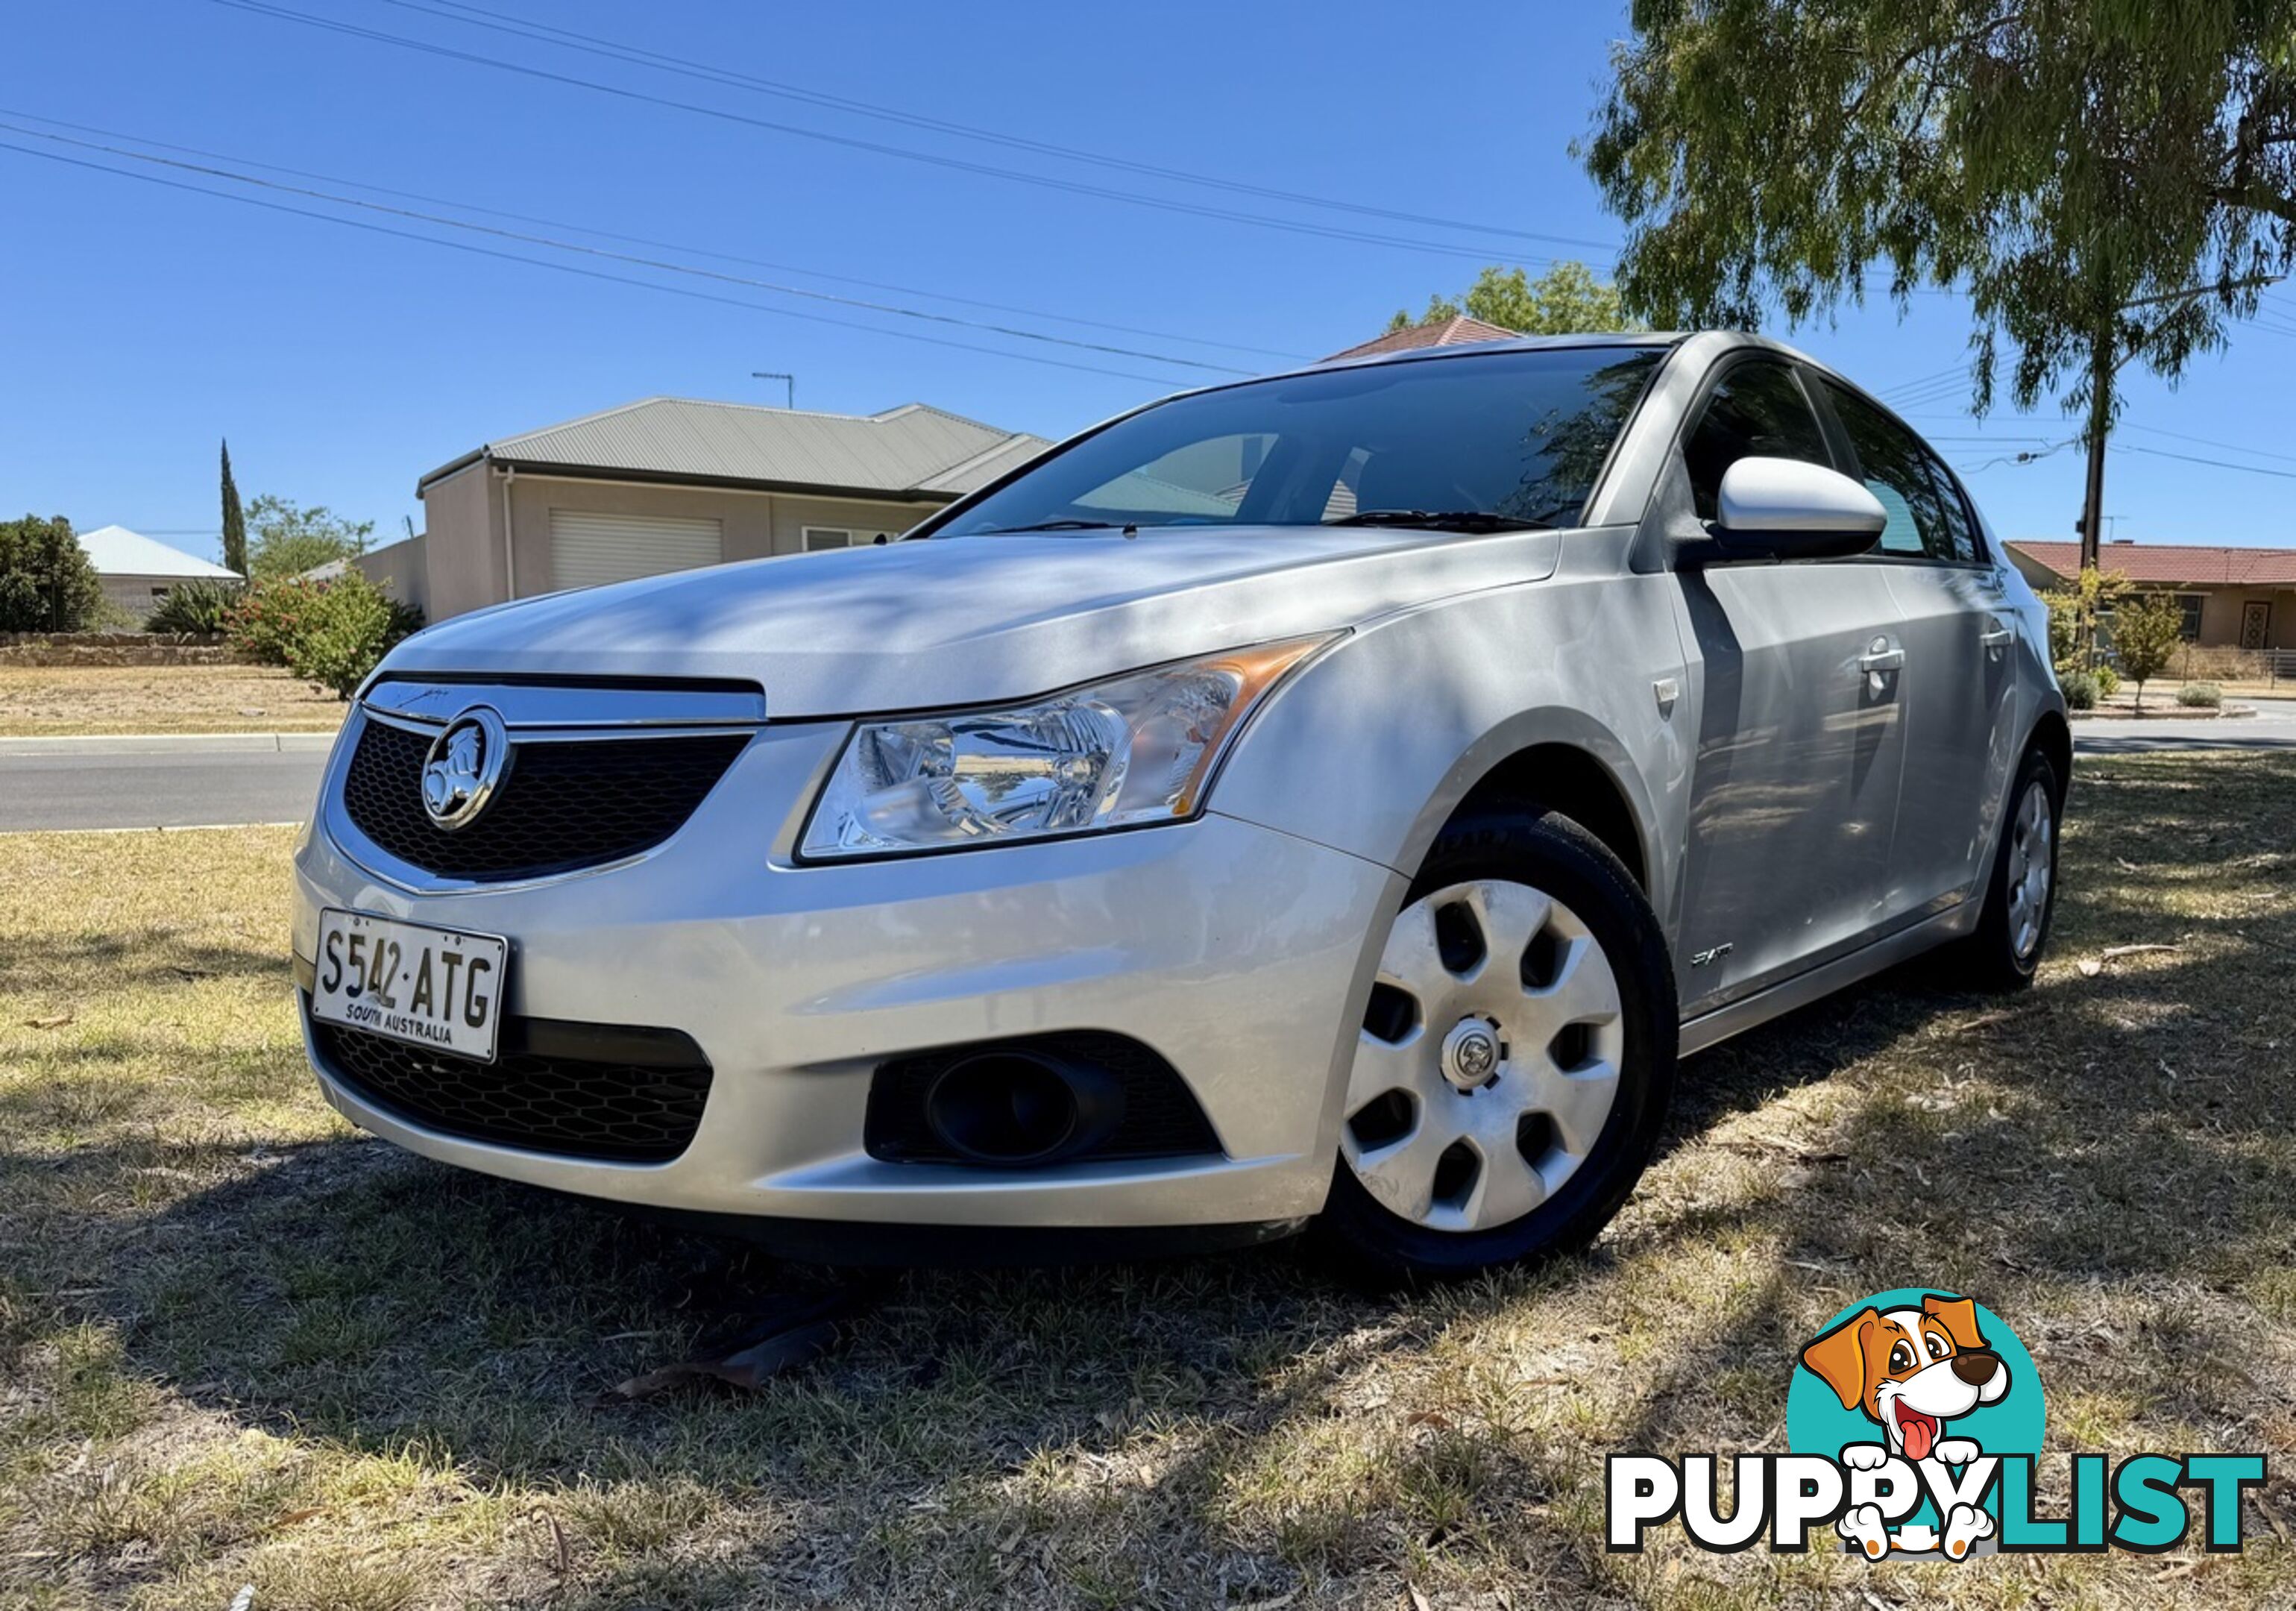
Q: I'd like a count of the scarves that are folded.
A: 0